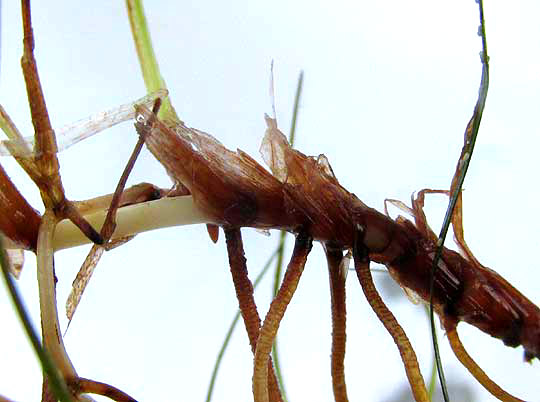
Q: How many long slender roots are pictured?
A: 5